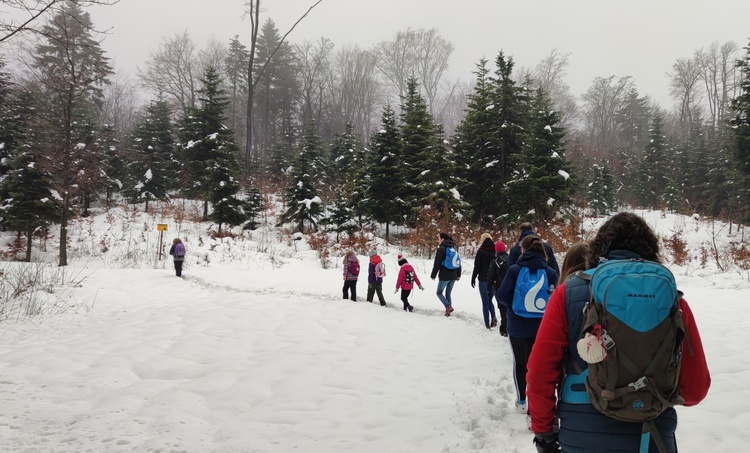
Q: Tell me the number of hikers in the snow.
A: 11